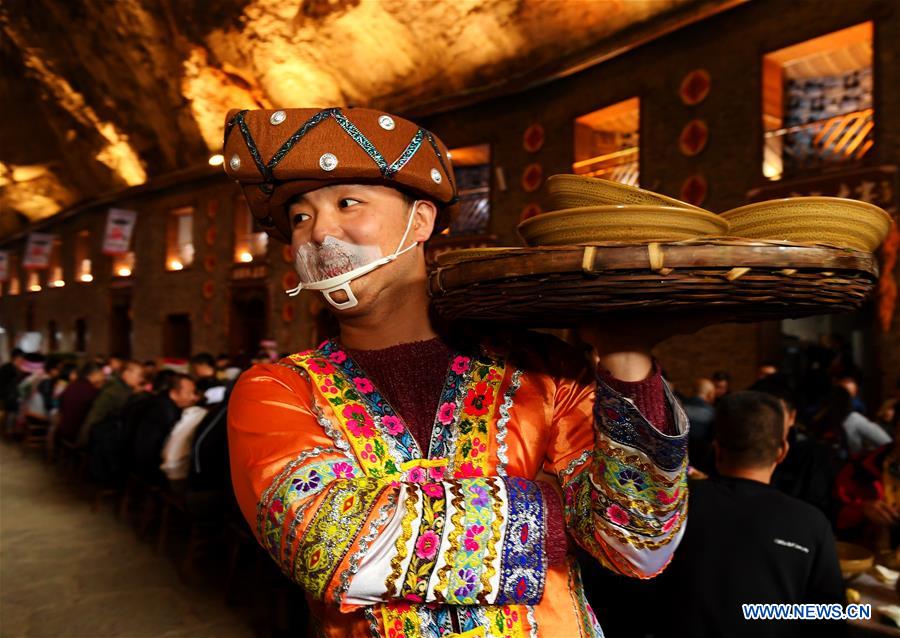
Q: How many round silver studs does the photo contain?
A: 5